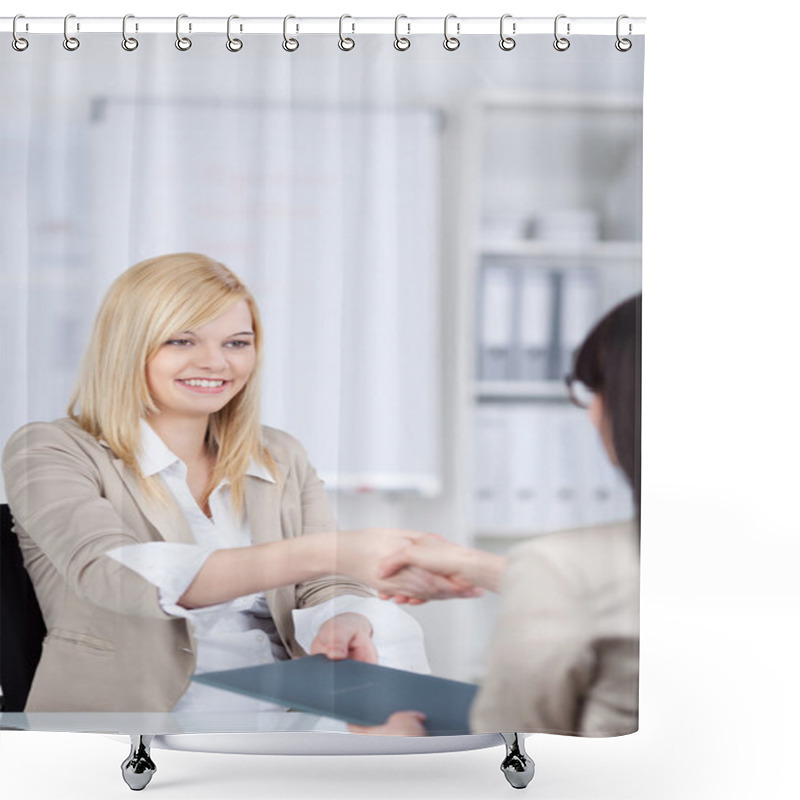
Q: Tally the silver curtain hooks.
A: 12